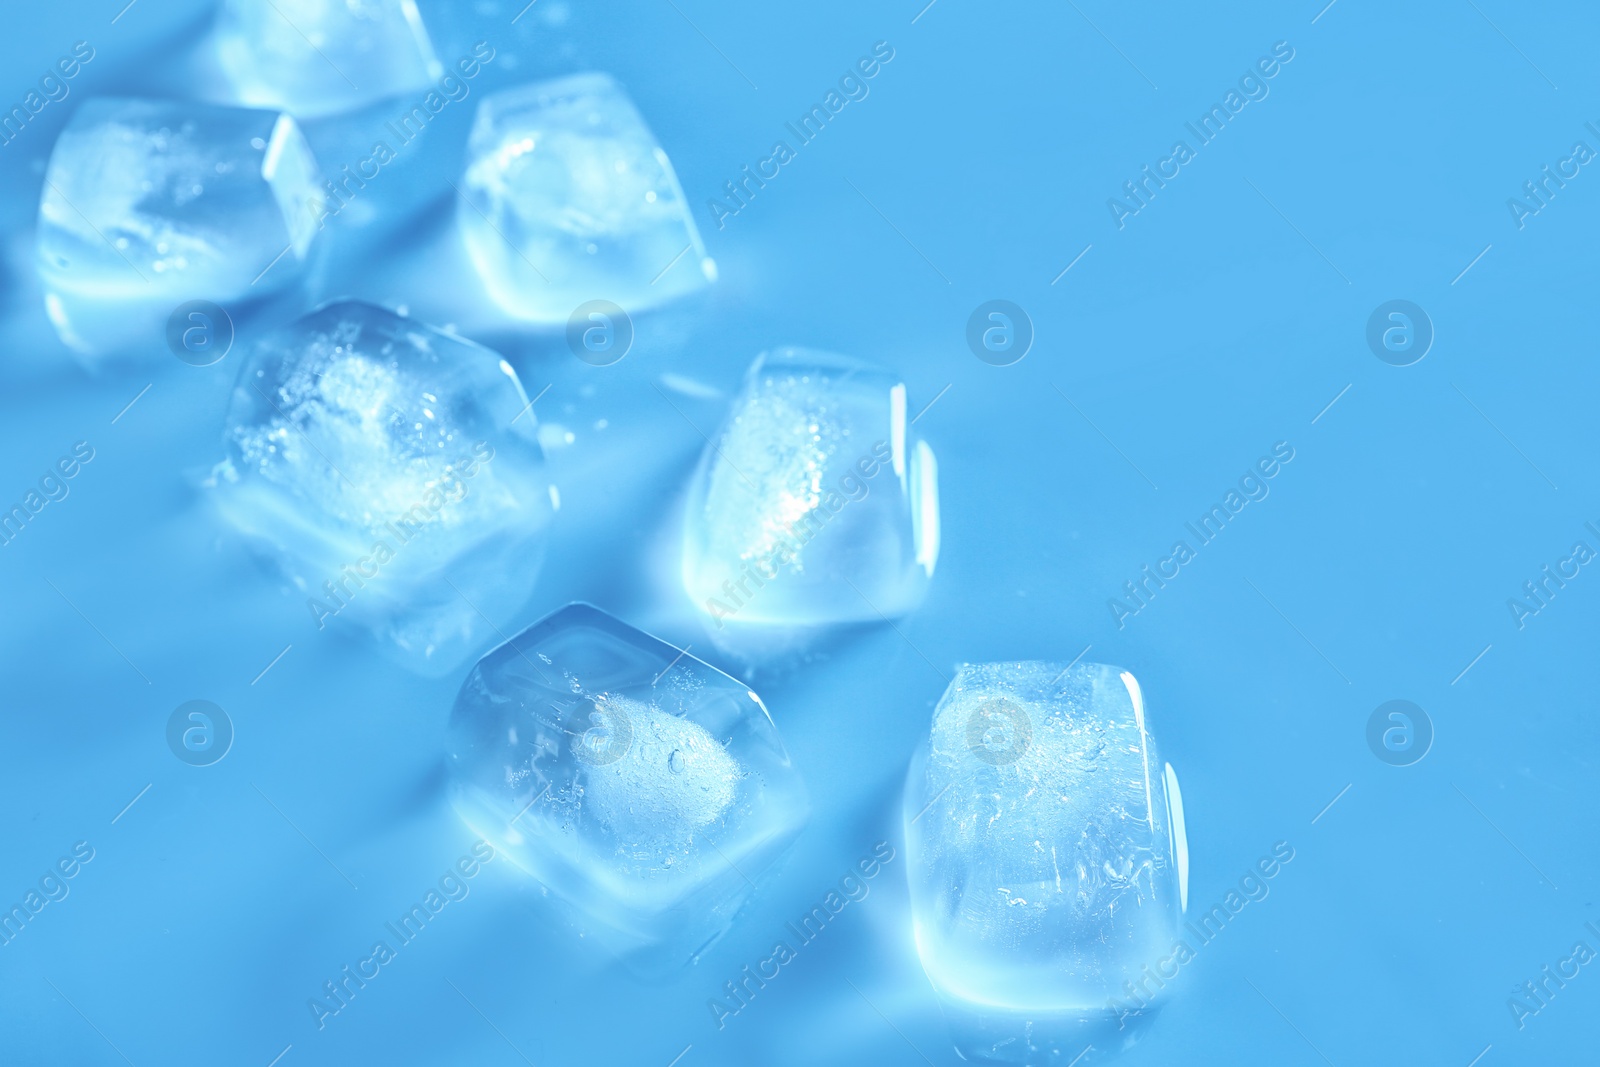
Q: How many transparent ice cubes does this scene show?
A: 7